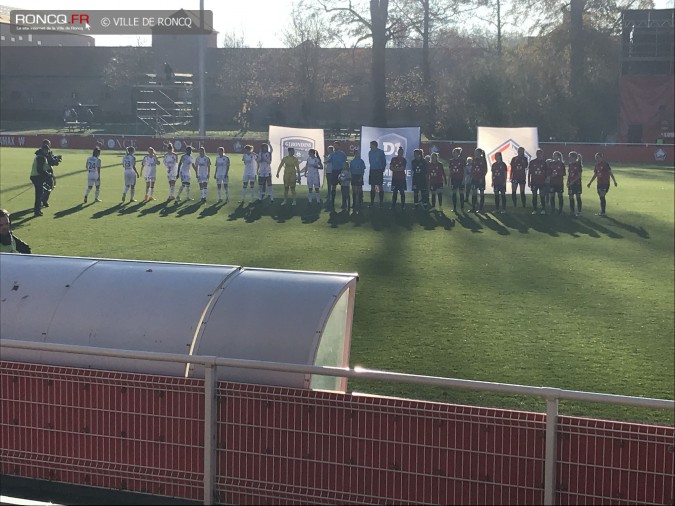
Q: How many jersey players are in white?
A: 10